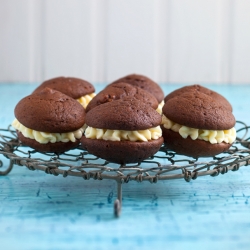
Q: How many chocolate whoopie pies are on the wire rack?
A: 7